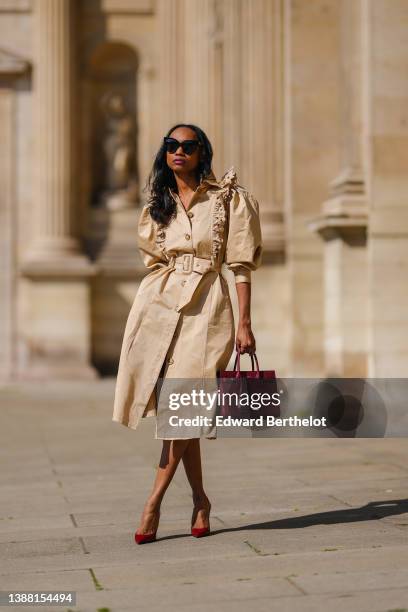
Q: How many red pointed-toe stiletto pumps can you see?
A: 2